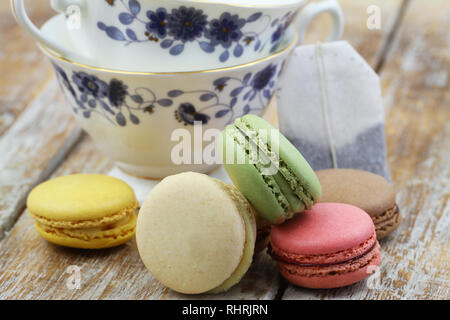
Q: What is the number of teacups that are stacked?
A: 2